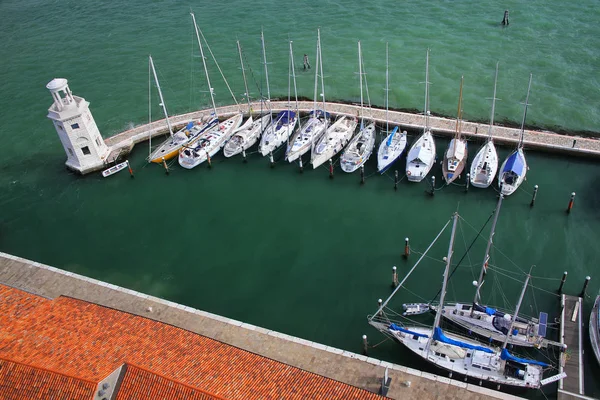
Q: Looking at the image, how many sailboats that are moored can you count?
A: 14